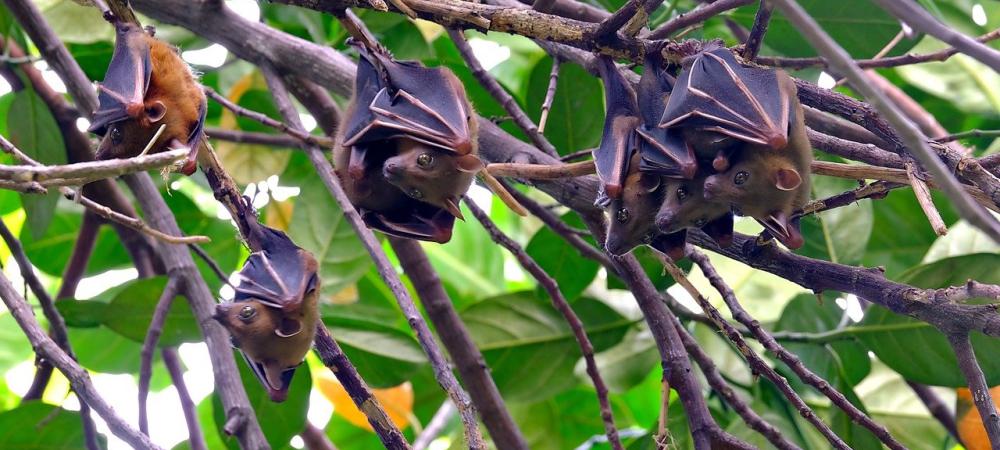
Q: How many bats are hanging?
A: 6